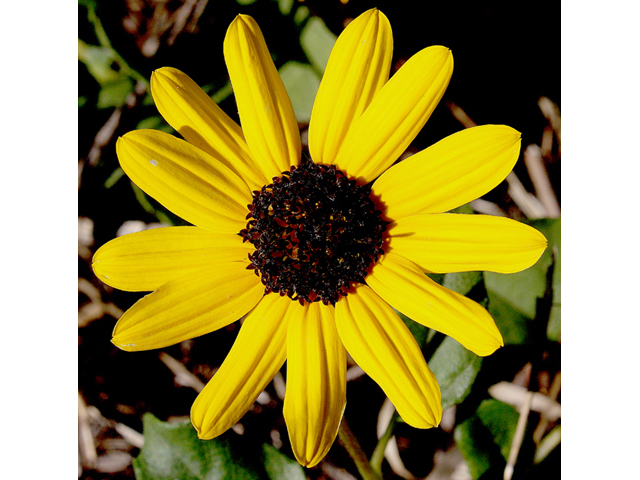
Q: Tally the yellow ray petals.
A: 13